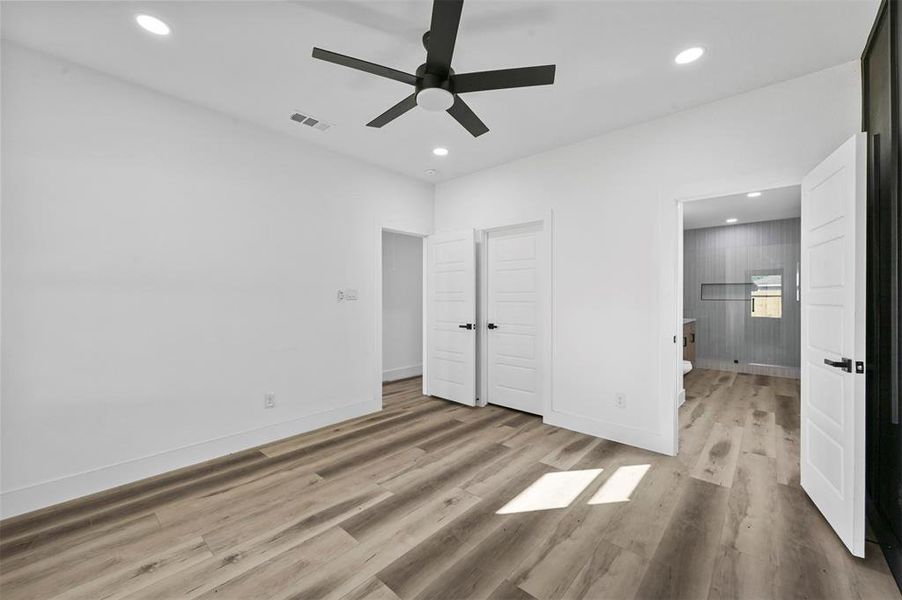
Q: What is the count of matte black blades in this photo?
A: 5